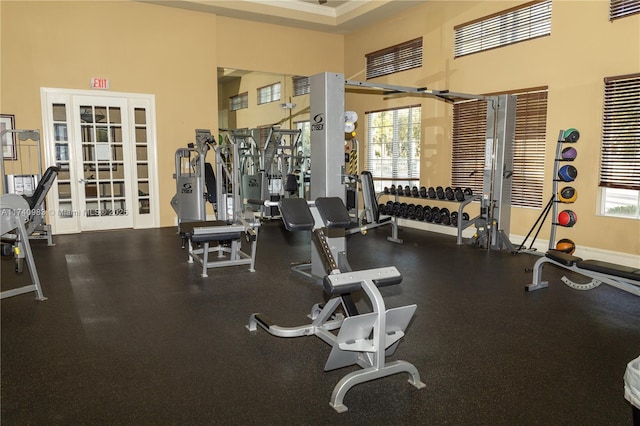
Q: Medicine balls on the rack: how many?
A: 6